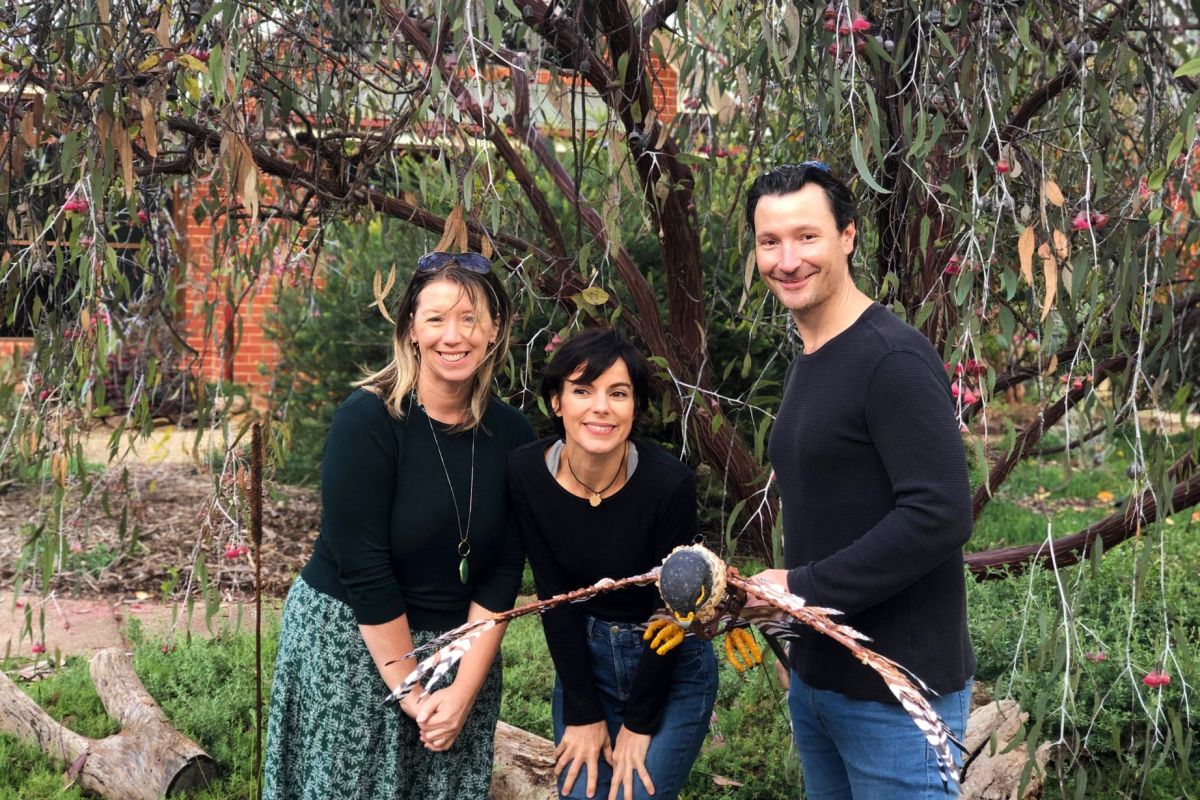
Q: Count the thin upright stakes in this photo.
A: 1